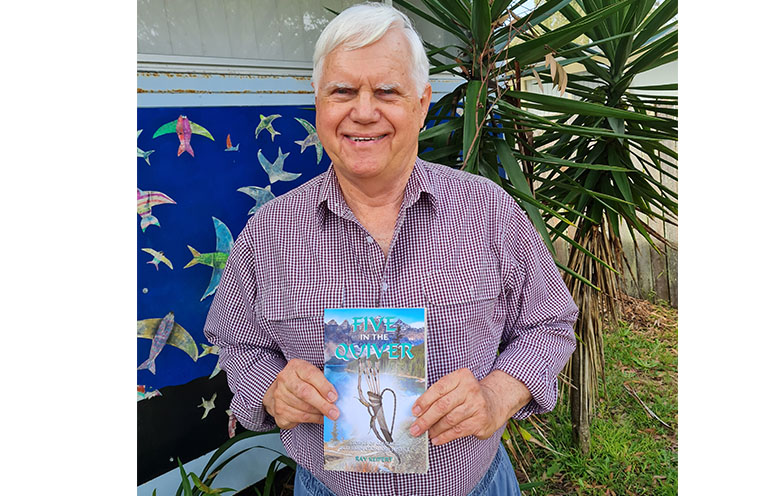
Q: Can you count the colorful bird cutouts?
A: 15